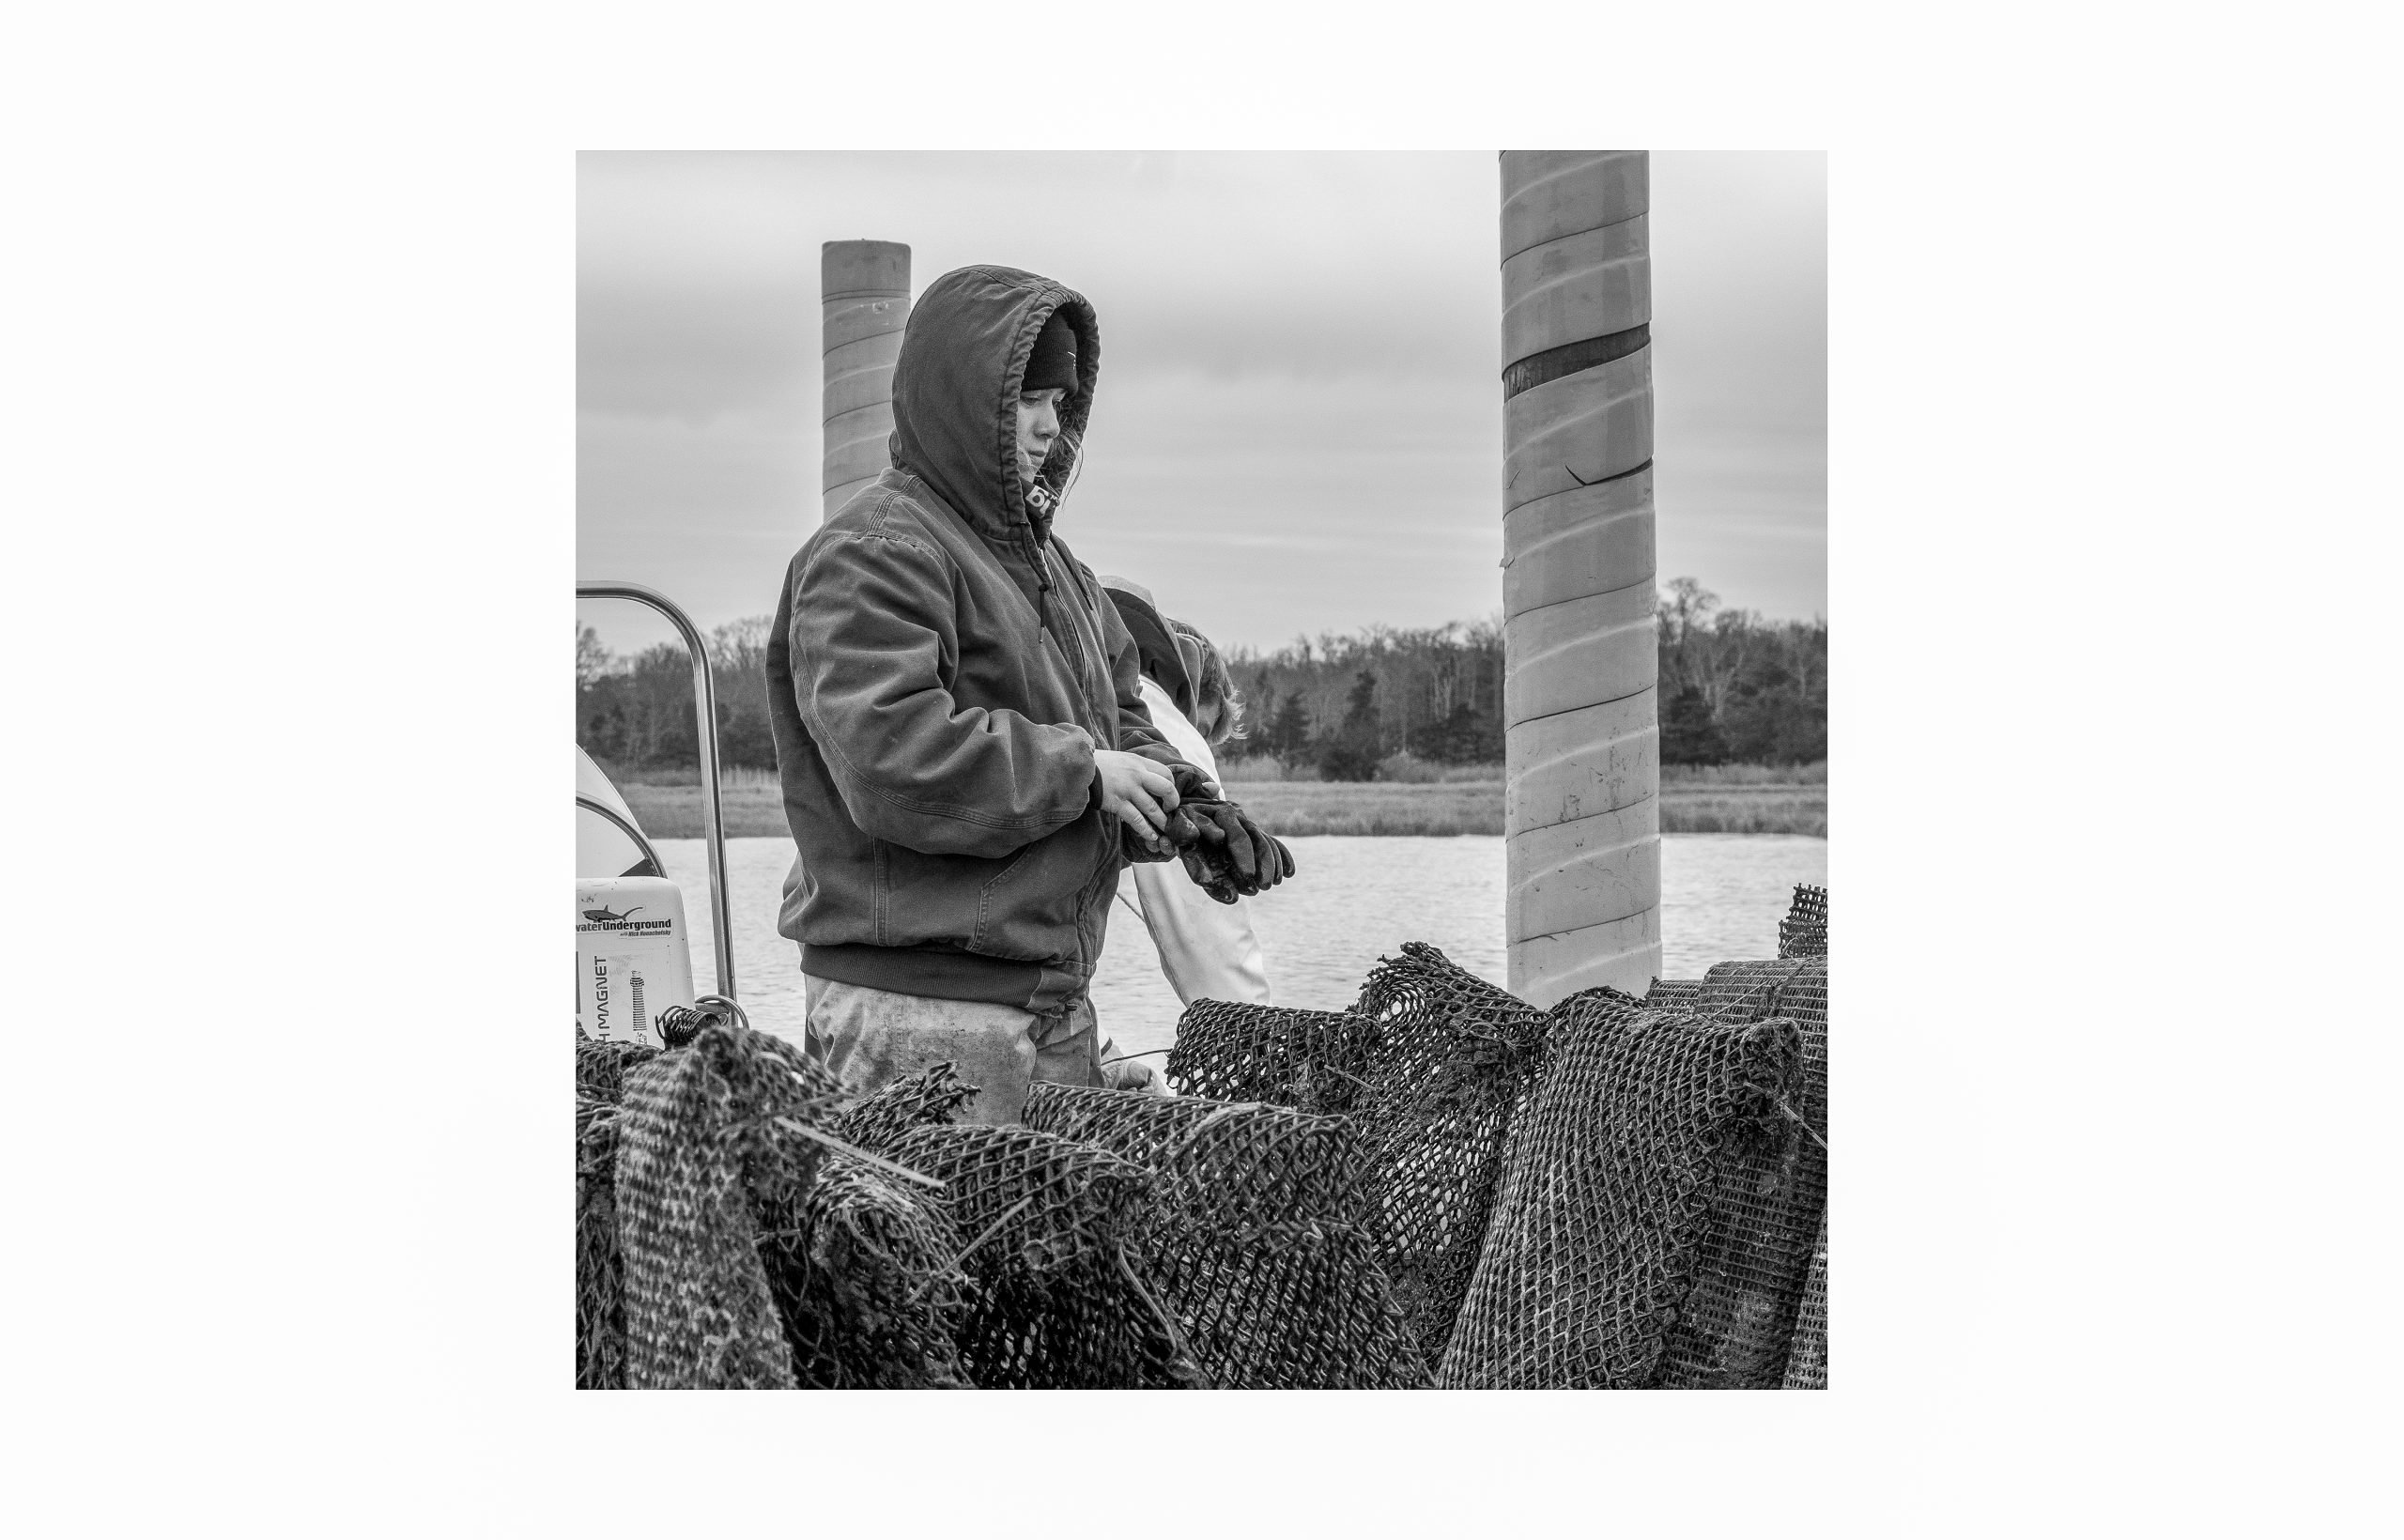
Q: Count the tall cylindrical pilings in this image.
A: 2